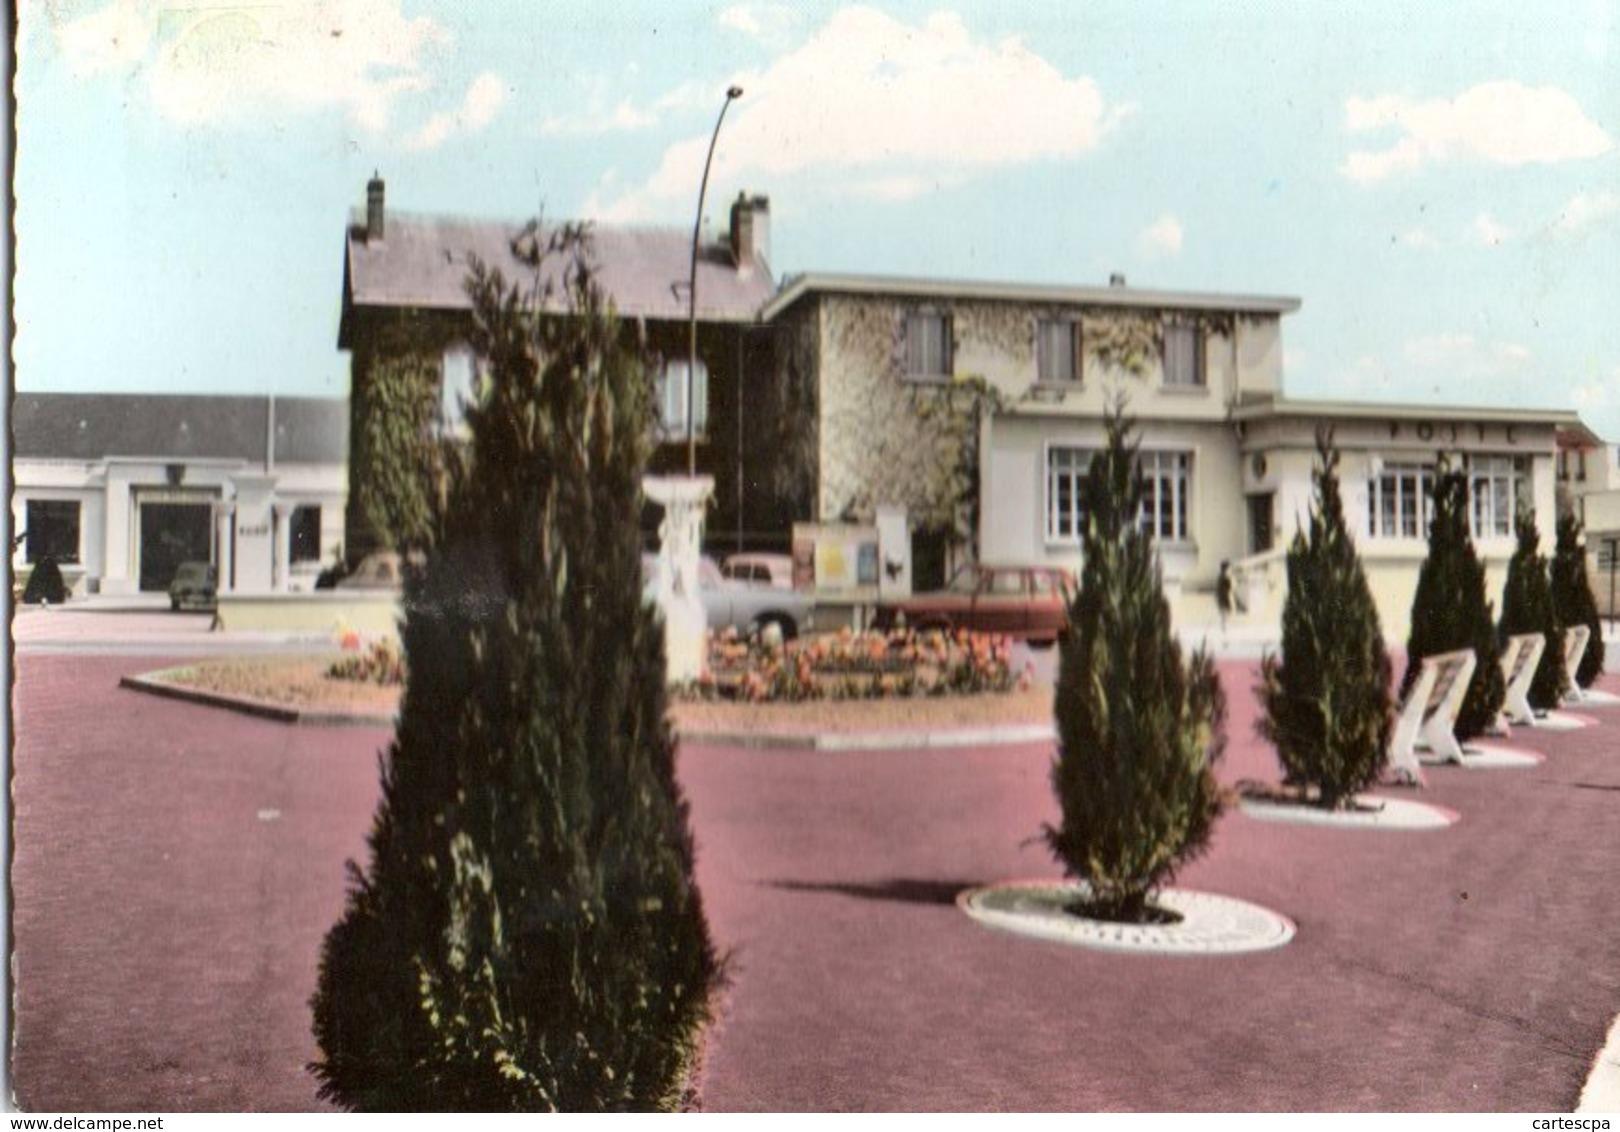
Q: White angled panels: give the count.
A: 3